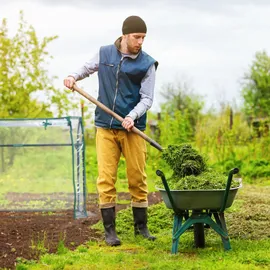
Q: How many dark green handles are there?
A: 2